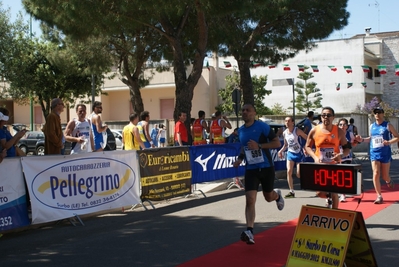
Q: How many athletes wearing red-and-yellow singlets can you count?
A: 2